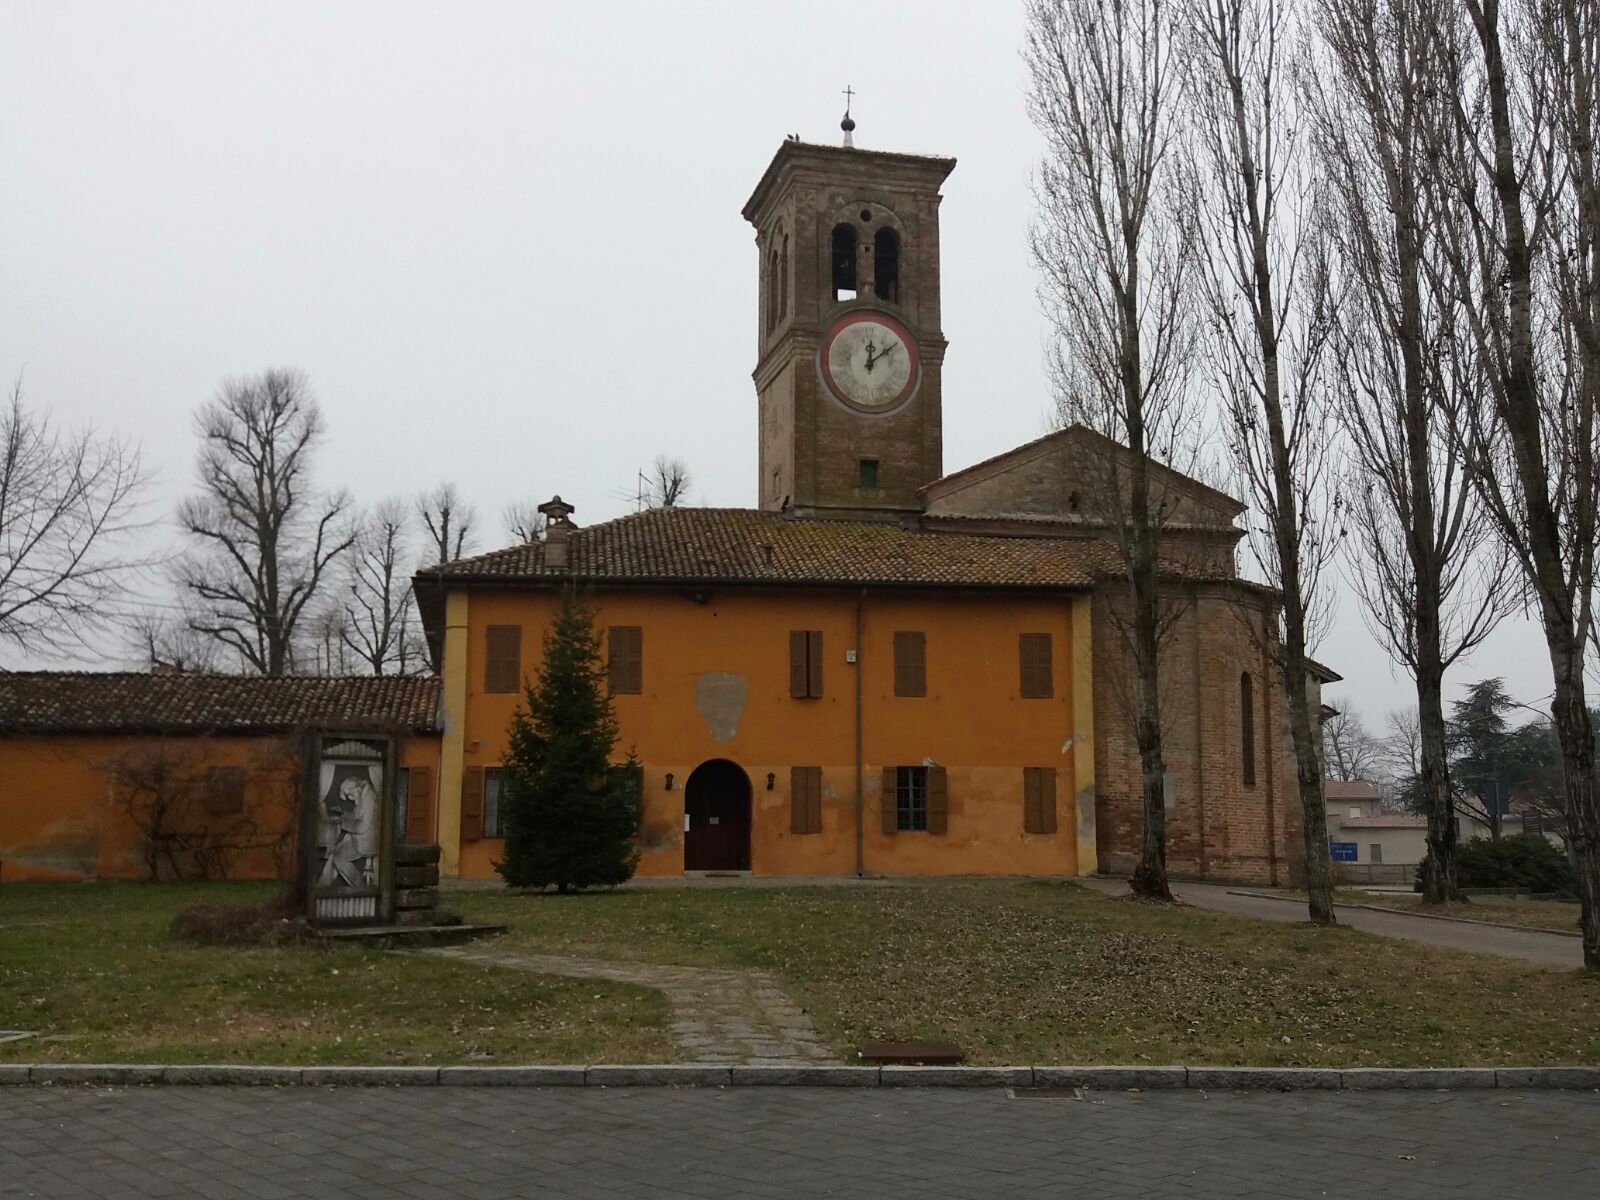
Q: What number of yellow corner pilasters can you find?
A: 2